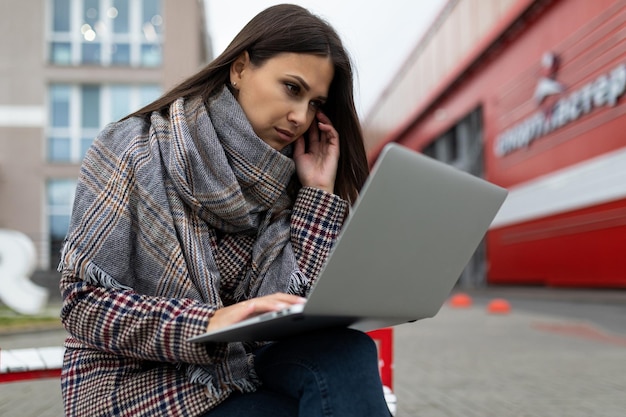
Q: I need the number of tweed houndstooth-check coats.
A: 1